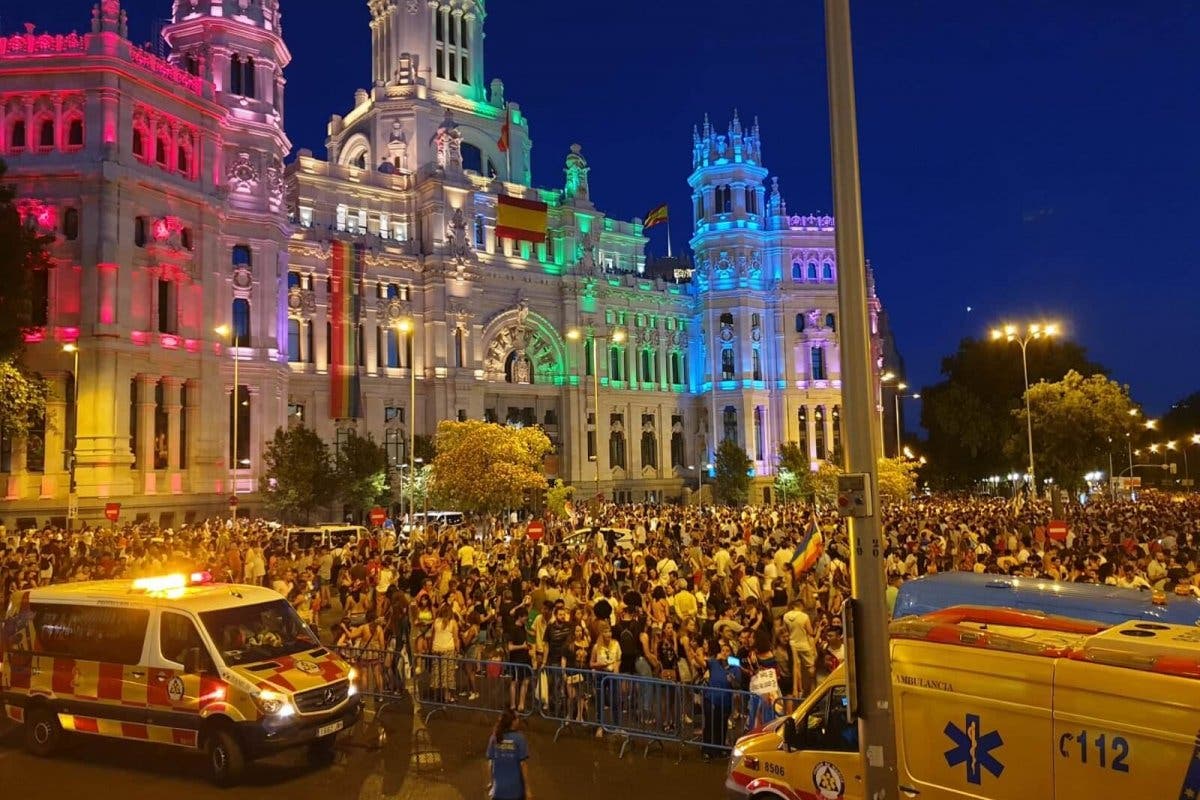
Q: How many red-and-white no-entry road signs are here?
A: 4